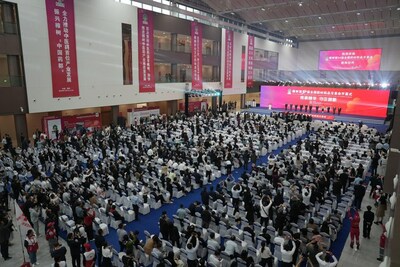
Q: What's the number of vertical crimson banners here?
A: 5